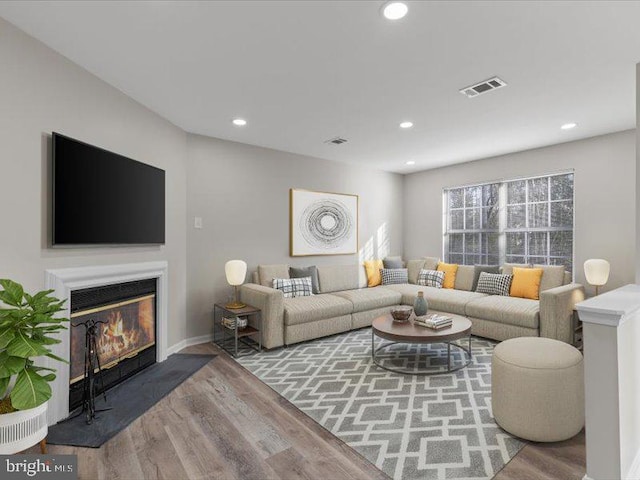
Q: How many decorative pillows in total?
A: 10